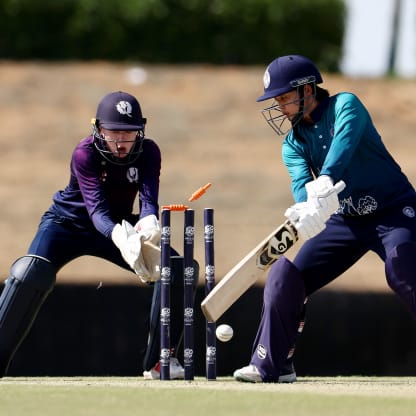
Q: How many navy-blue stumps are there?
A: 3